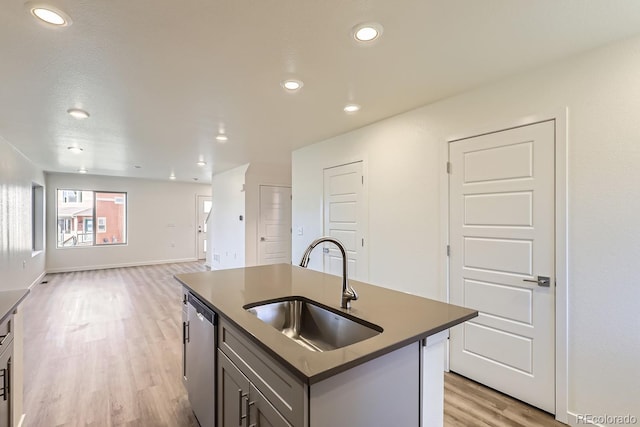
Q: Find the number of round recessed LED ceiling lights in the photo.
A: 10